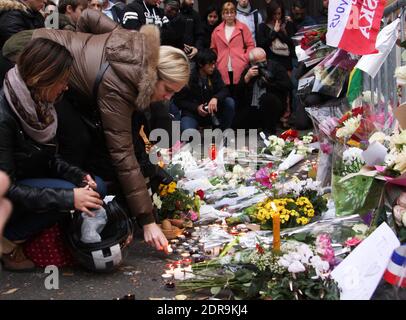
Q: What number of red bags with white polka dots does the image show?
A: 1